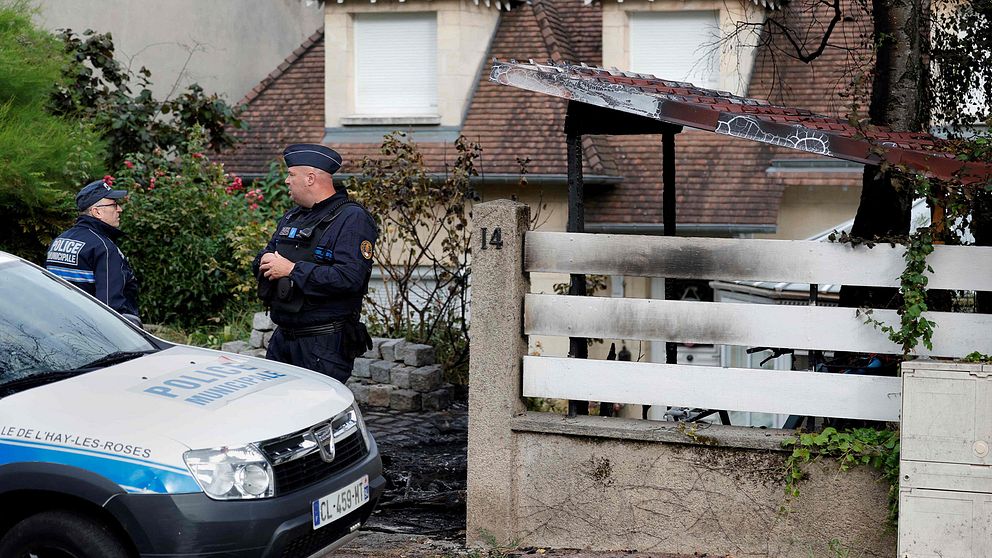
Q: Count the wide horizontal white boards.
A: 3